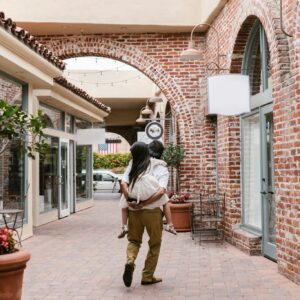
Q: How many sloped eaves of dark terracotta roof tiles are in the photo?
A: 2